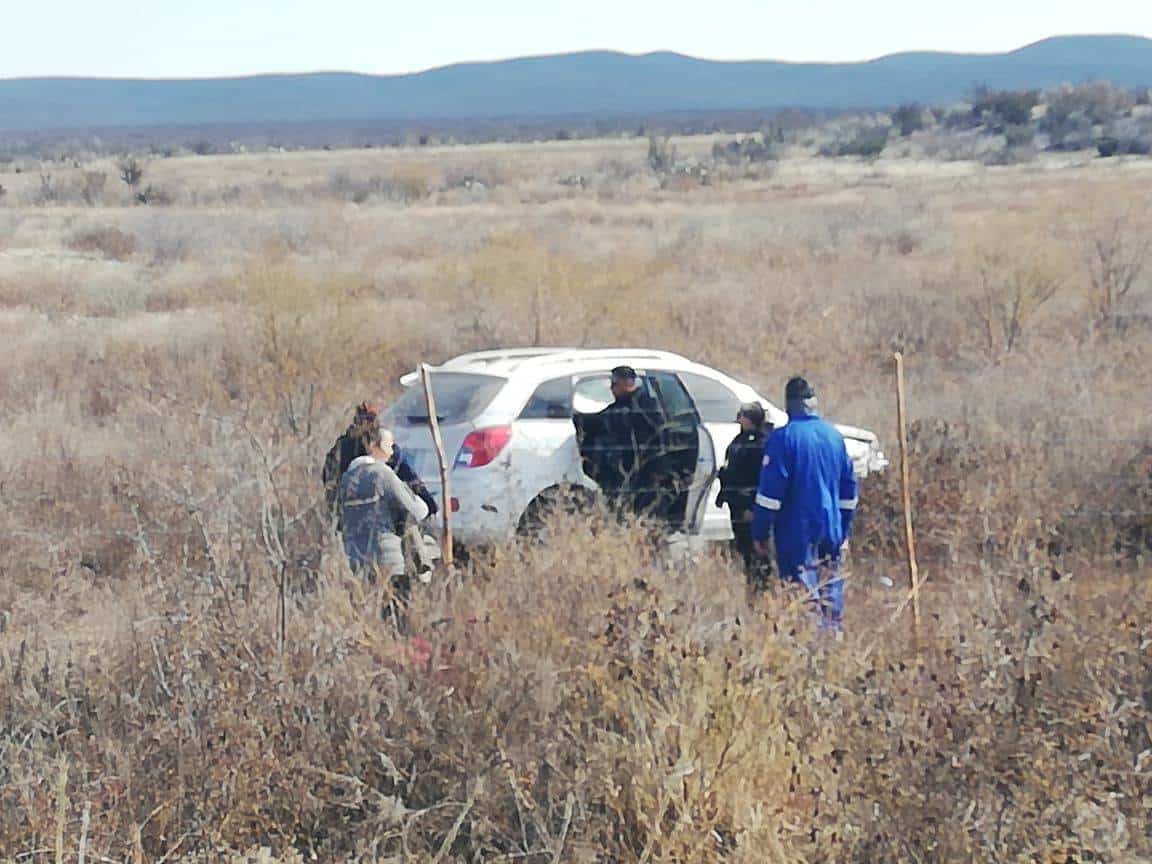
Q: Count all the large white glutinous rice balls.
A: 0